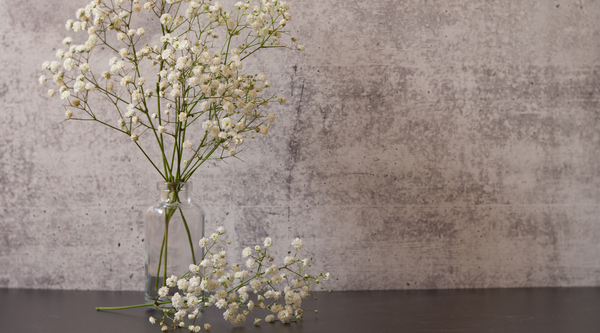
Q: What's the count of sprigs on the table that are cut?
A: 1